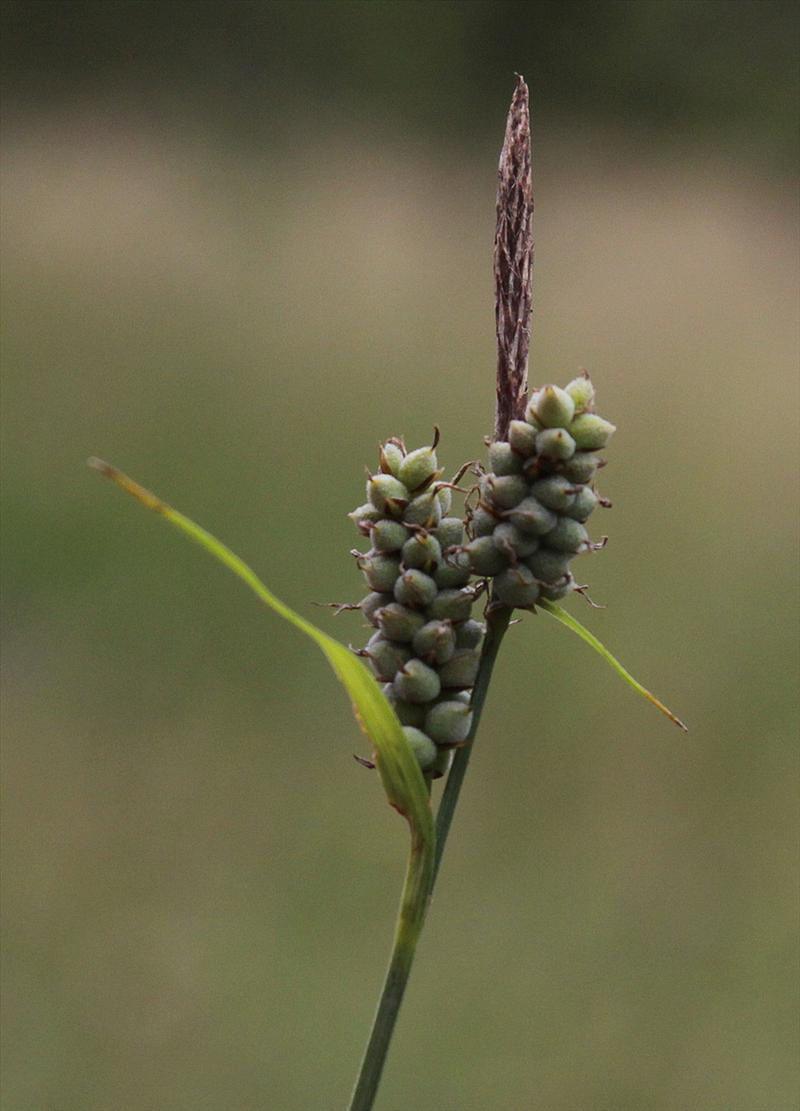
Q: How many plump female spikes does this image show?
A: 2